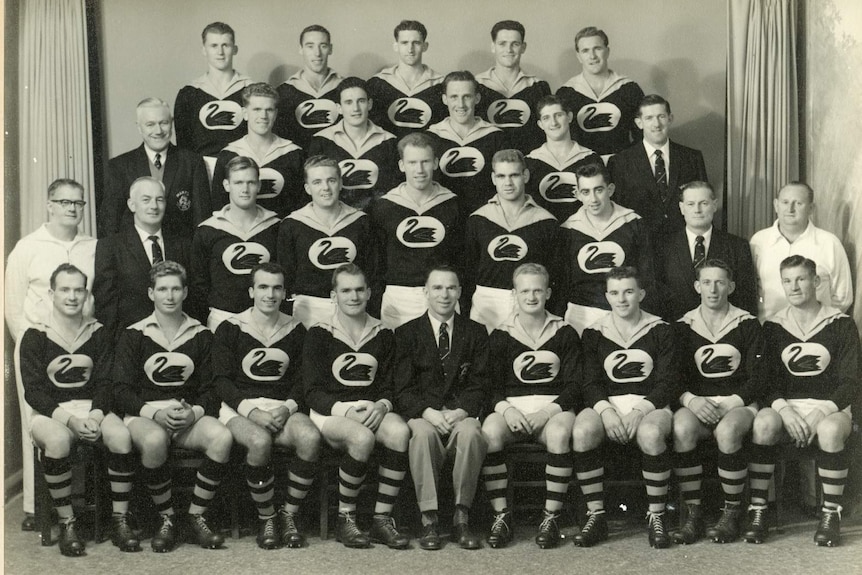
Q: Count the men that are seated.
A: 9